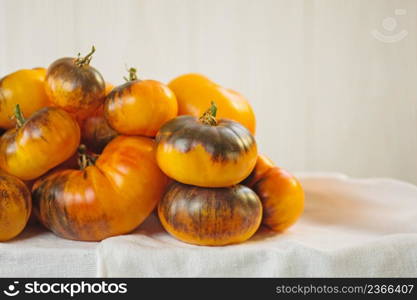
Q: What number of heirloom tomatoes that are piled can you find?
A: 11